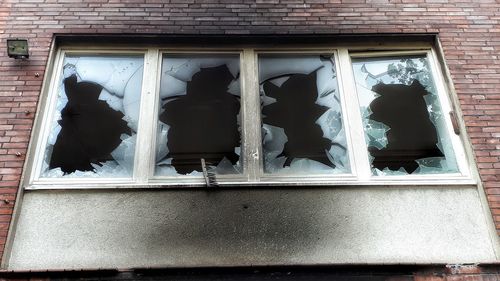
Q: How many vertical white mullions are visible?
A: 3